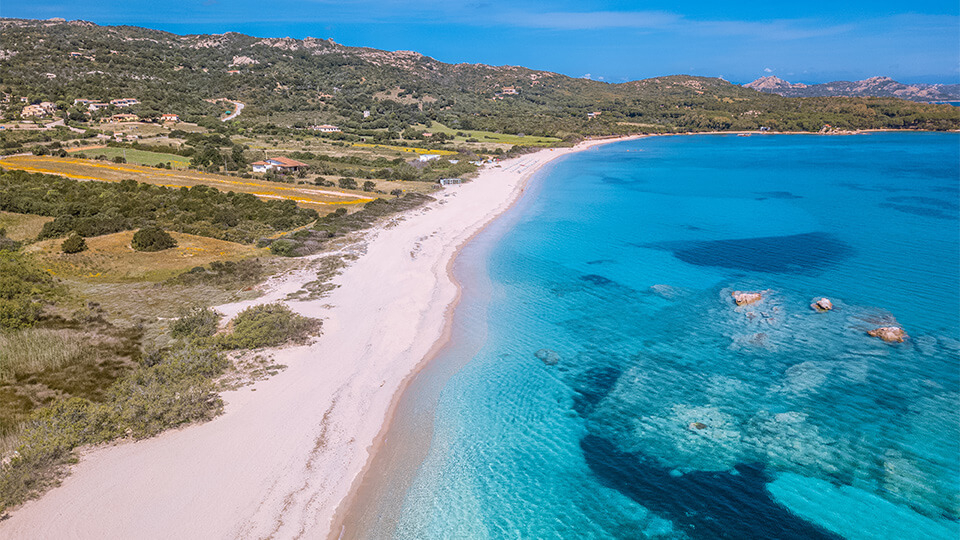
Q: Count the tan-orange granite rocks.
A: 3